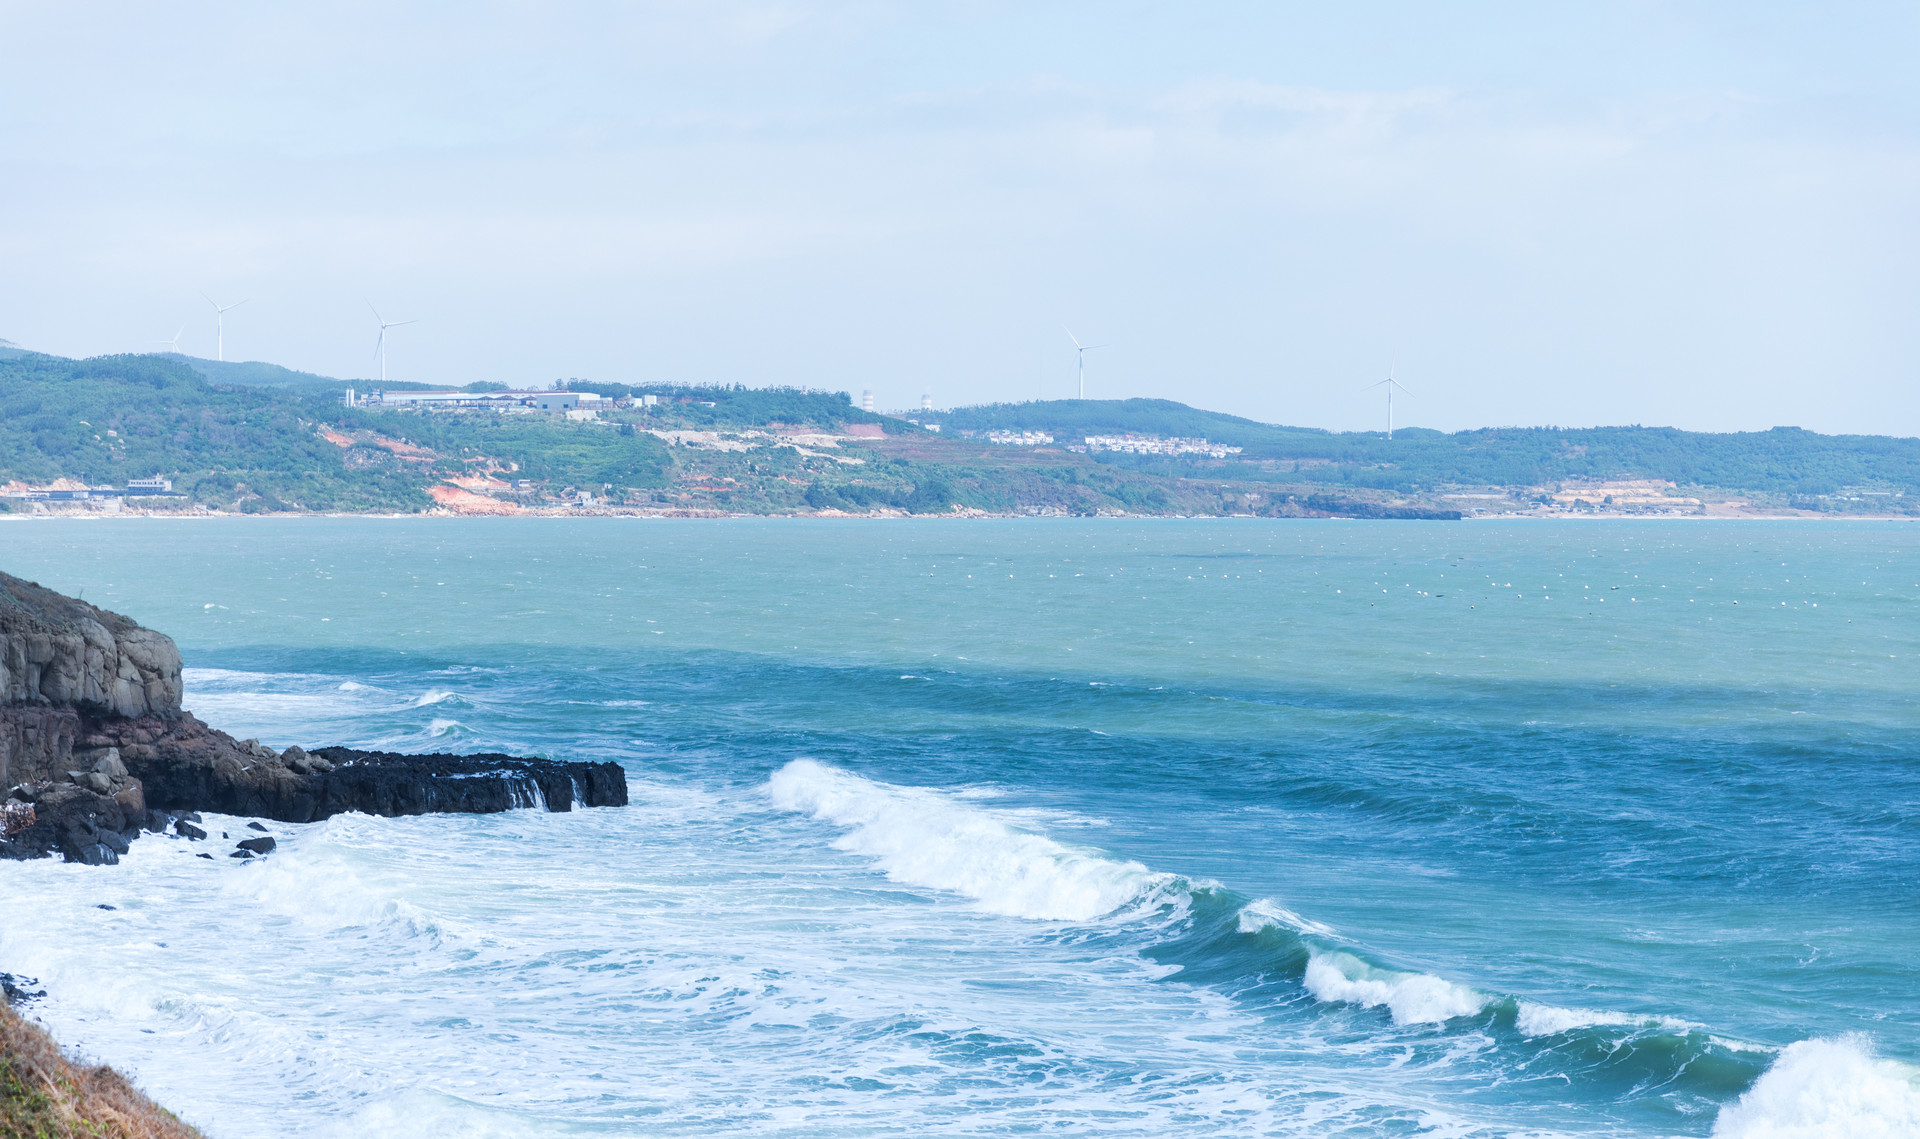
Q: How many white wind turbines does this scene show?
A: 5